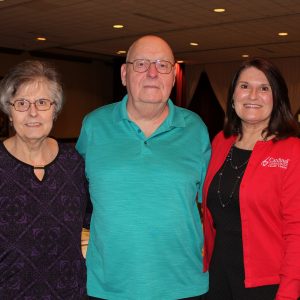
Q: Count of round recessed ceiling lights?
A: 8